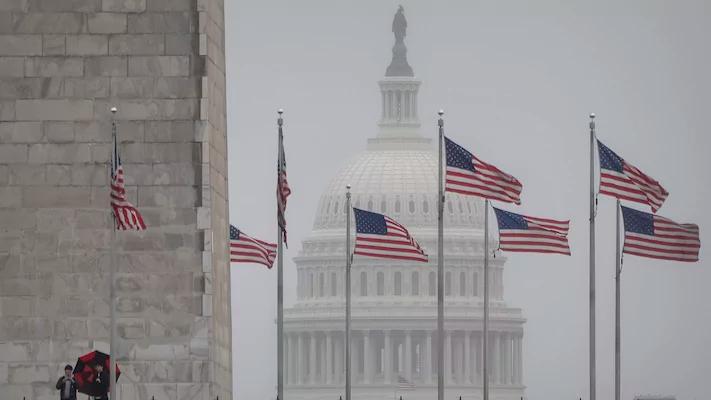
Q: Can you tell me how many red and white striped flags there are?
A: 8